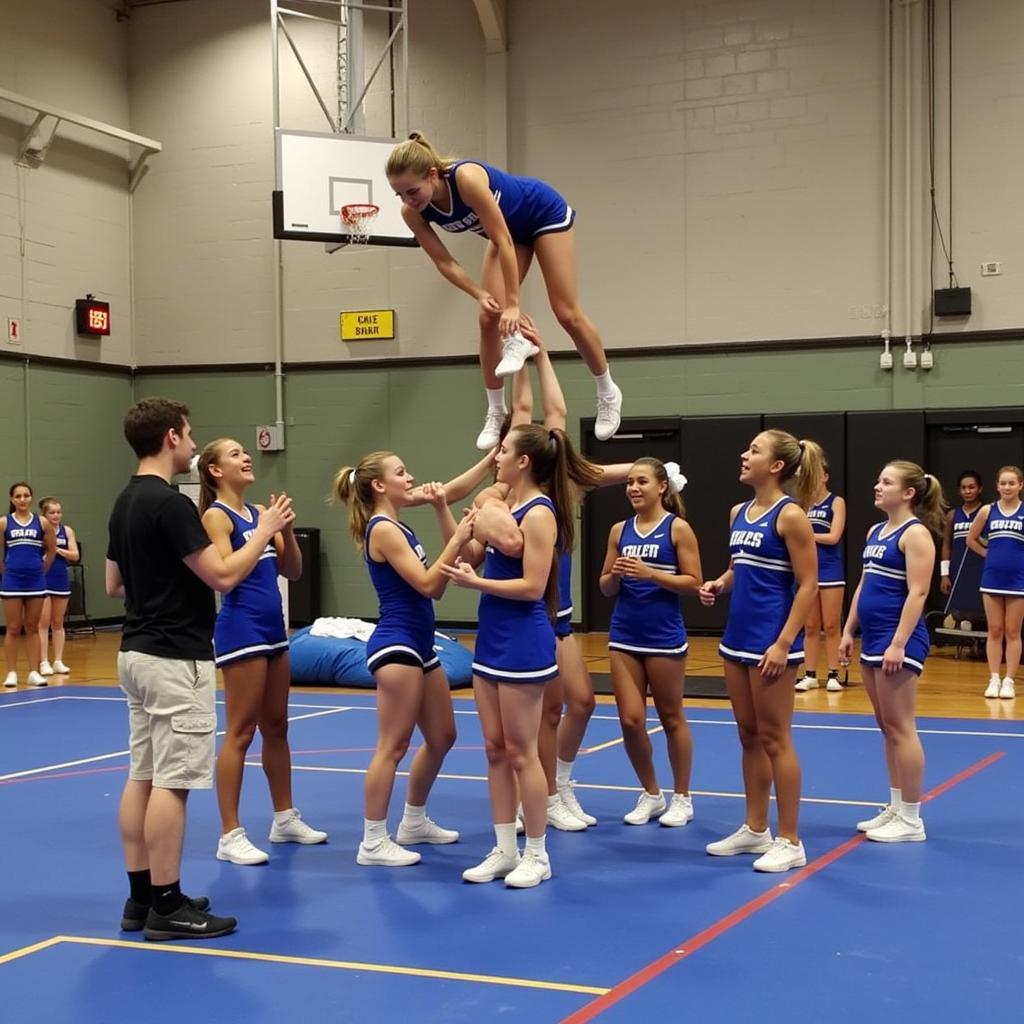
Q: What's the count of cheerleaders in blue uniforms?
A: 13